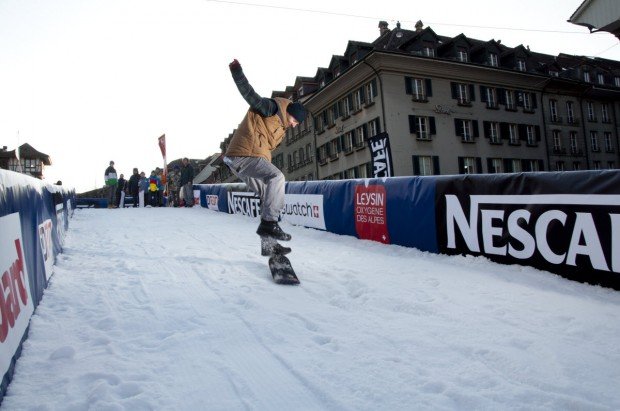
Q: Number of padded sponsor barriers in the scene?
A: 2